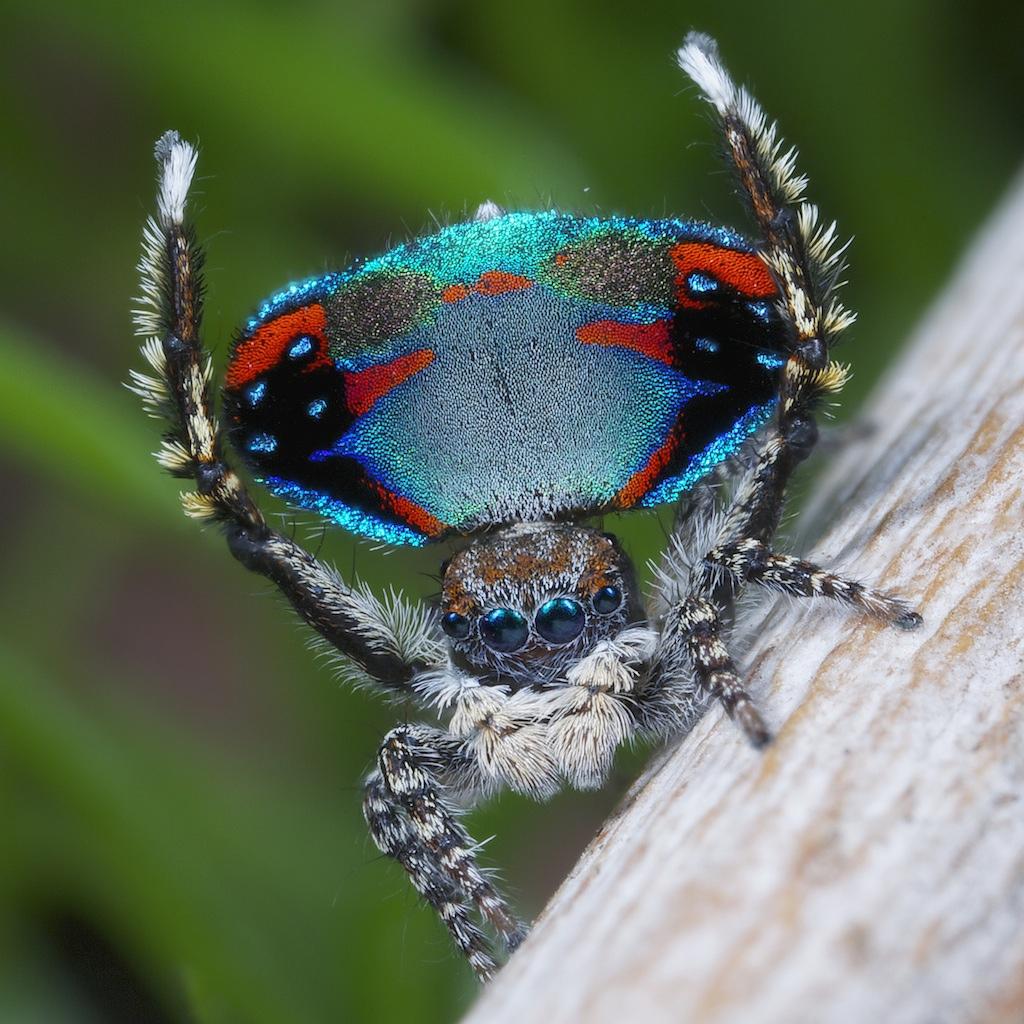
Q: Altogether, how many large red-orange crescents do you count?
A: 2